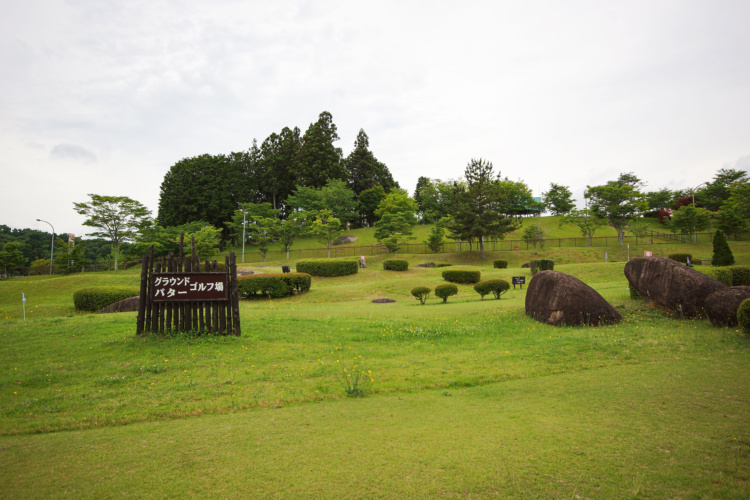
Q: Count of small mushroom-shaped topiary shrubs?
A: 4